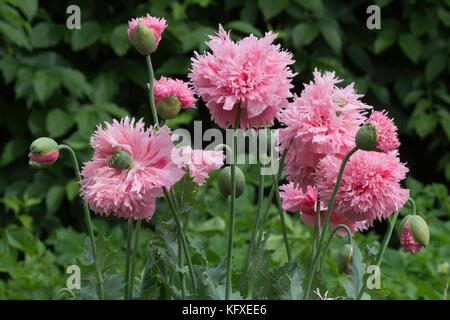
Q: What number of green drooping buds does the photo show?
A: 4